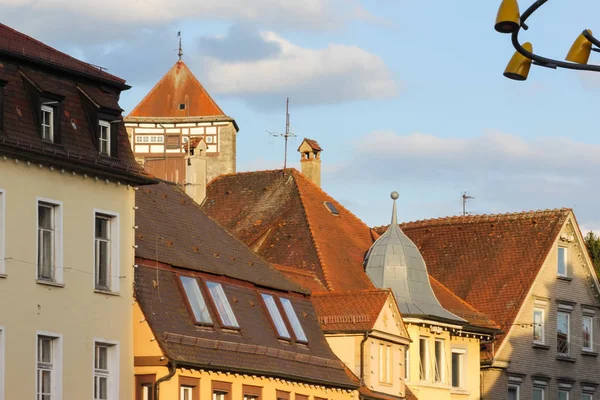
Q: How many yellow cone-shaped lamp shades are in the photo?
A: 3